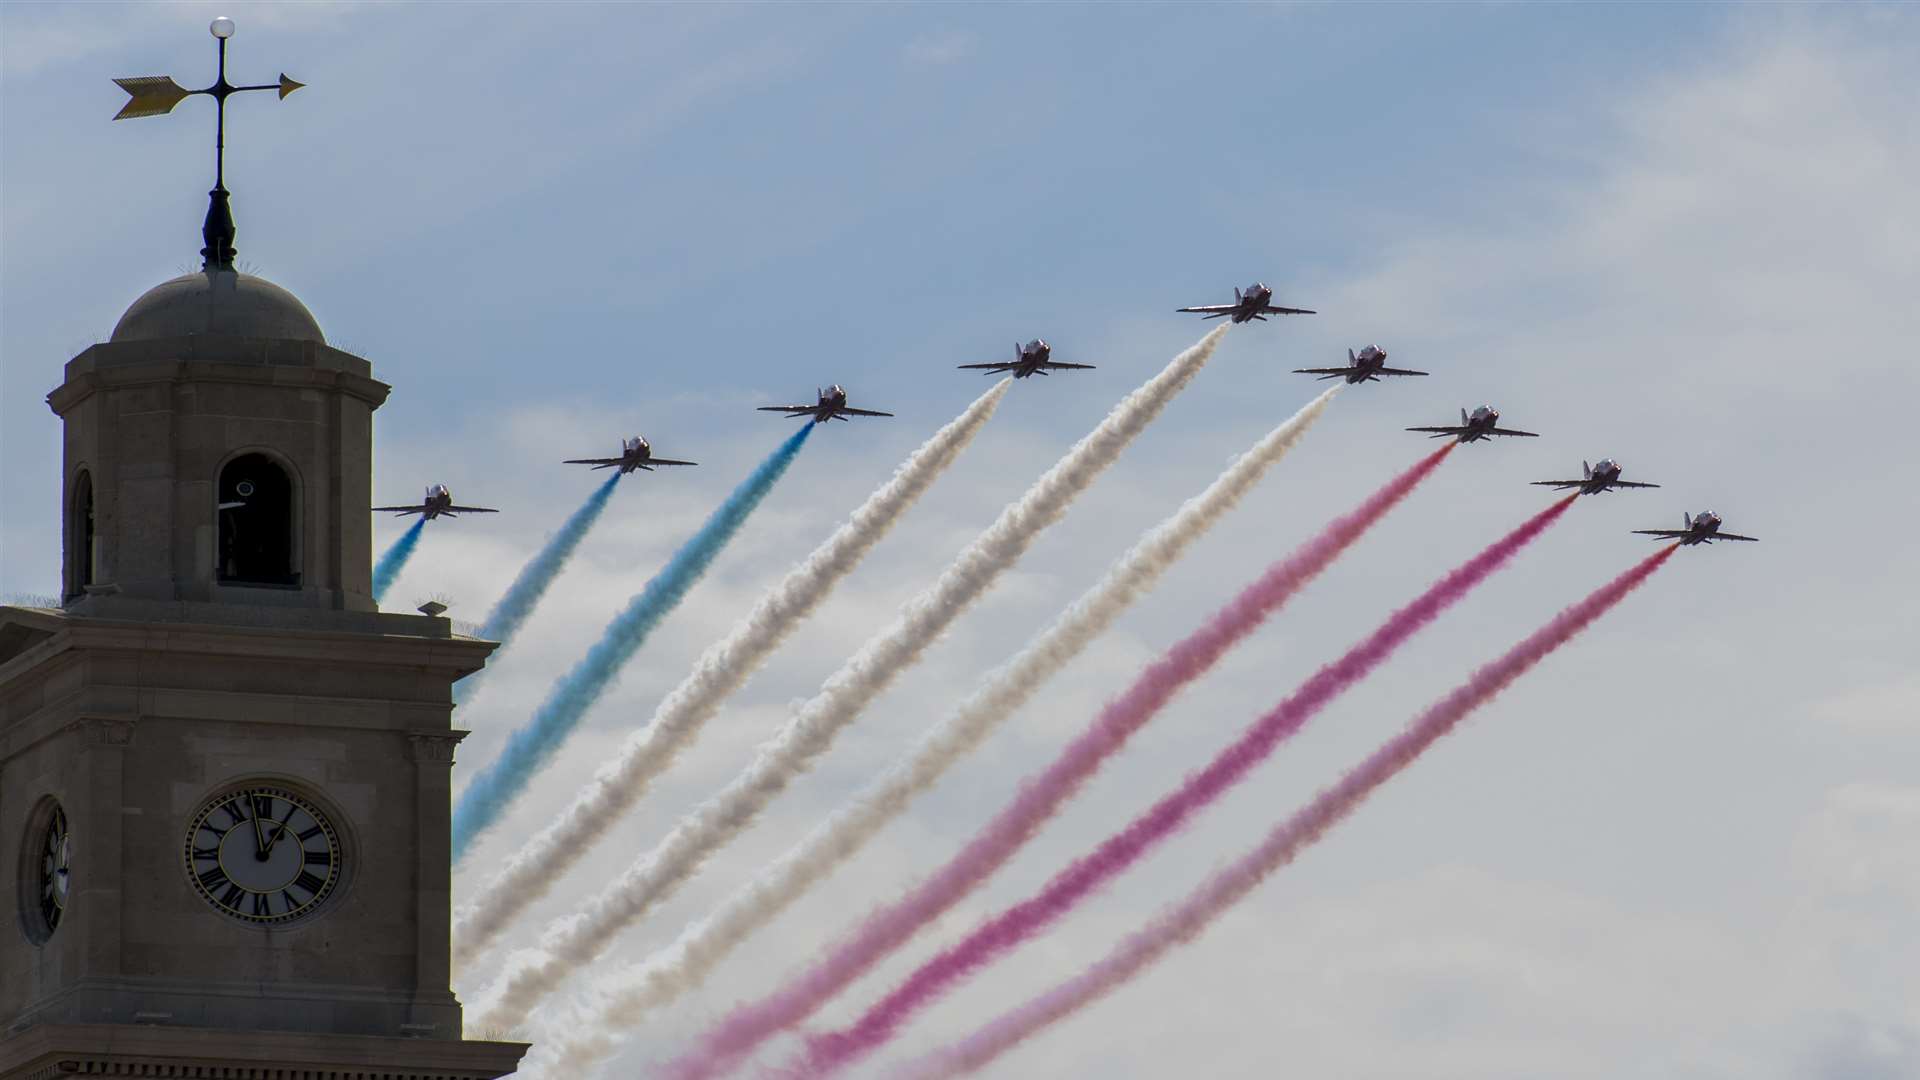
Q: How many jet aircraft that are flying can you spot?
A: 9